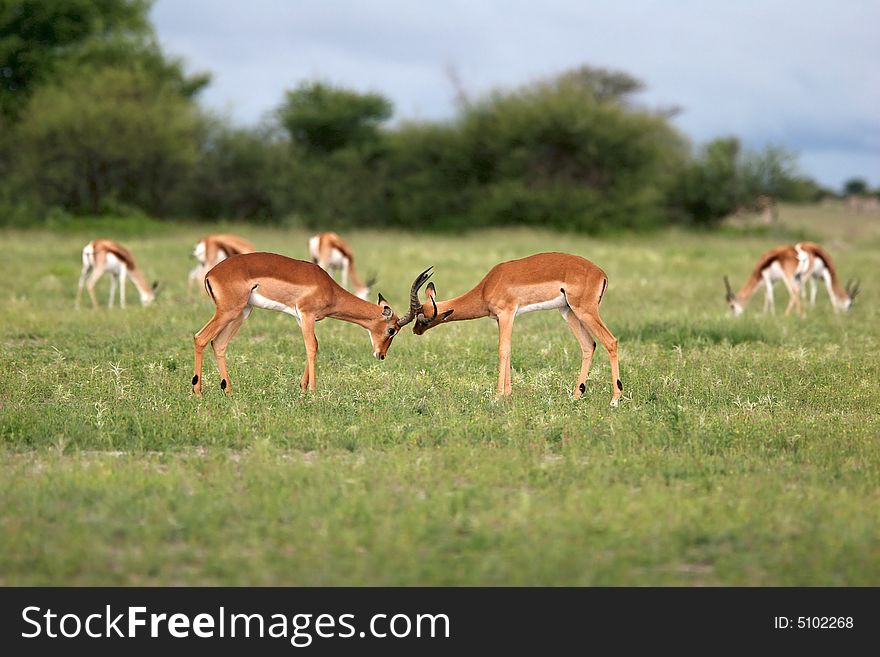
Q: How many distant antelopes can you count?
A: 5